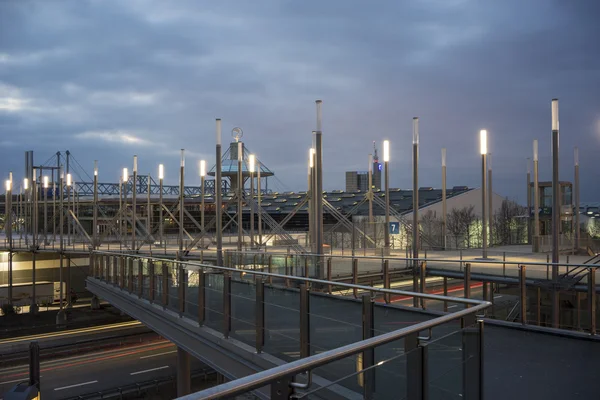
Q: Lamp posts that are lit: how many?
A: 11